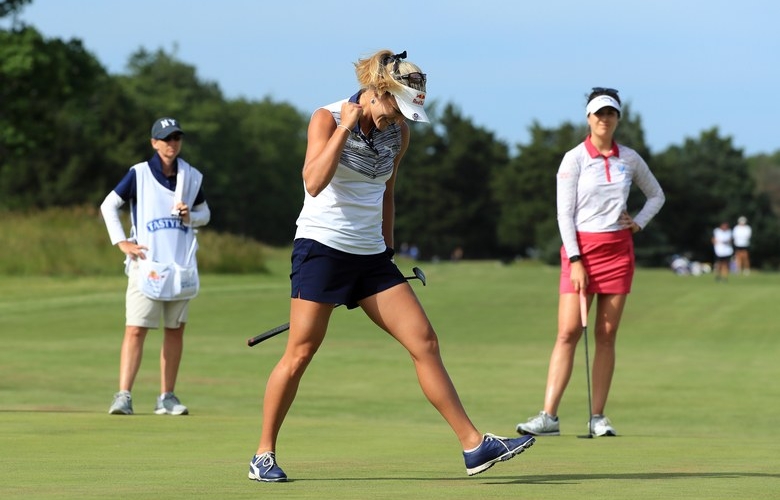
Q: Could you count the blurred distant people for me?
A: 2